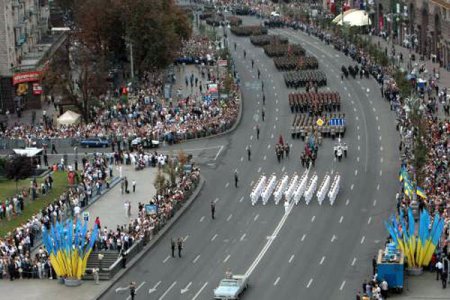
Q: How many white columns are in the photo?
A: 8